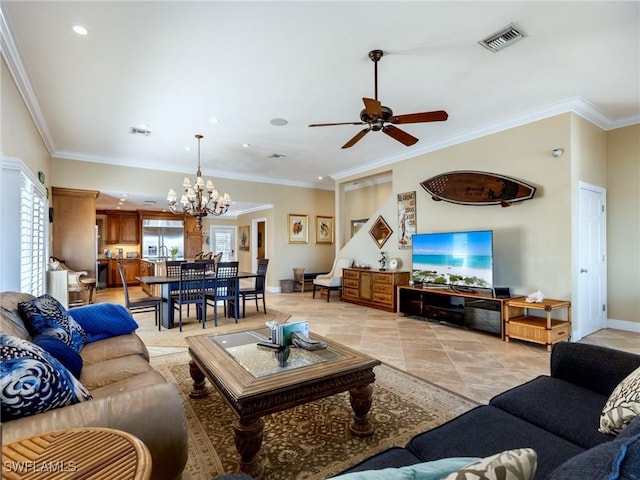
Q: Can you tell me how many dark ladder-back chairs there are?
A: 6